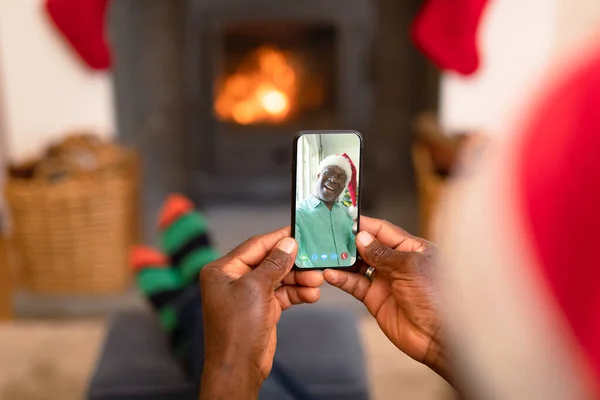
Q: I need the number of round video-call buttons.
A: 5